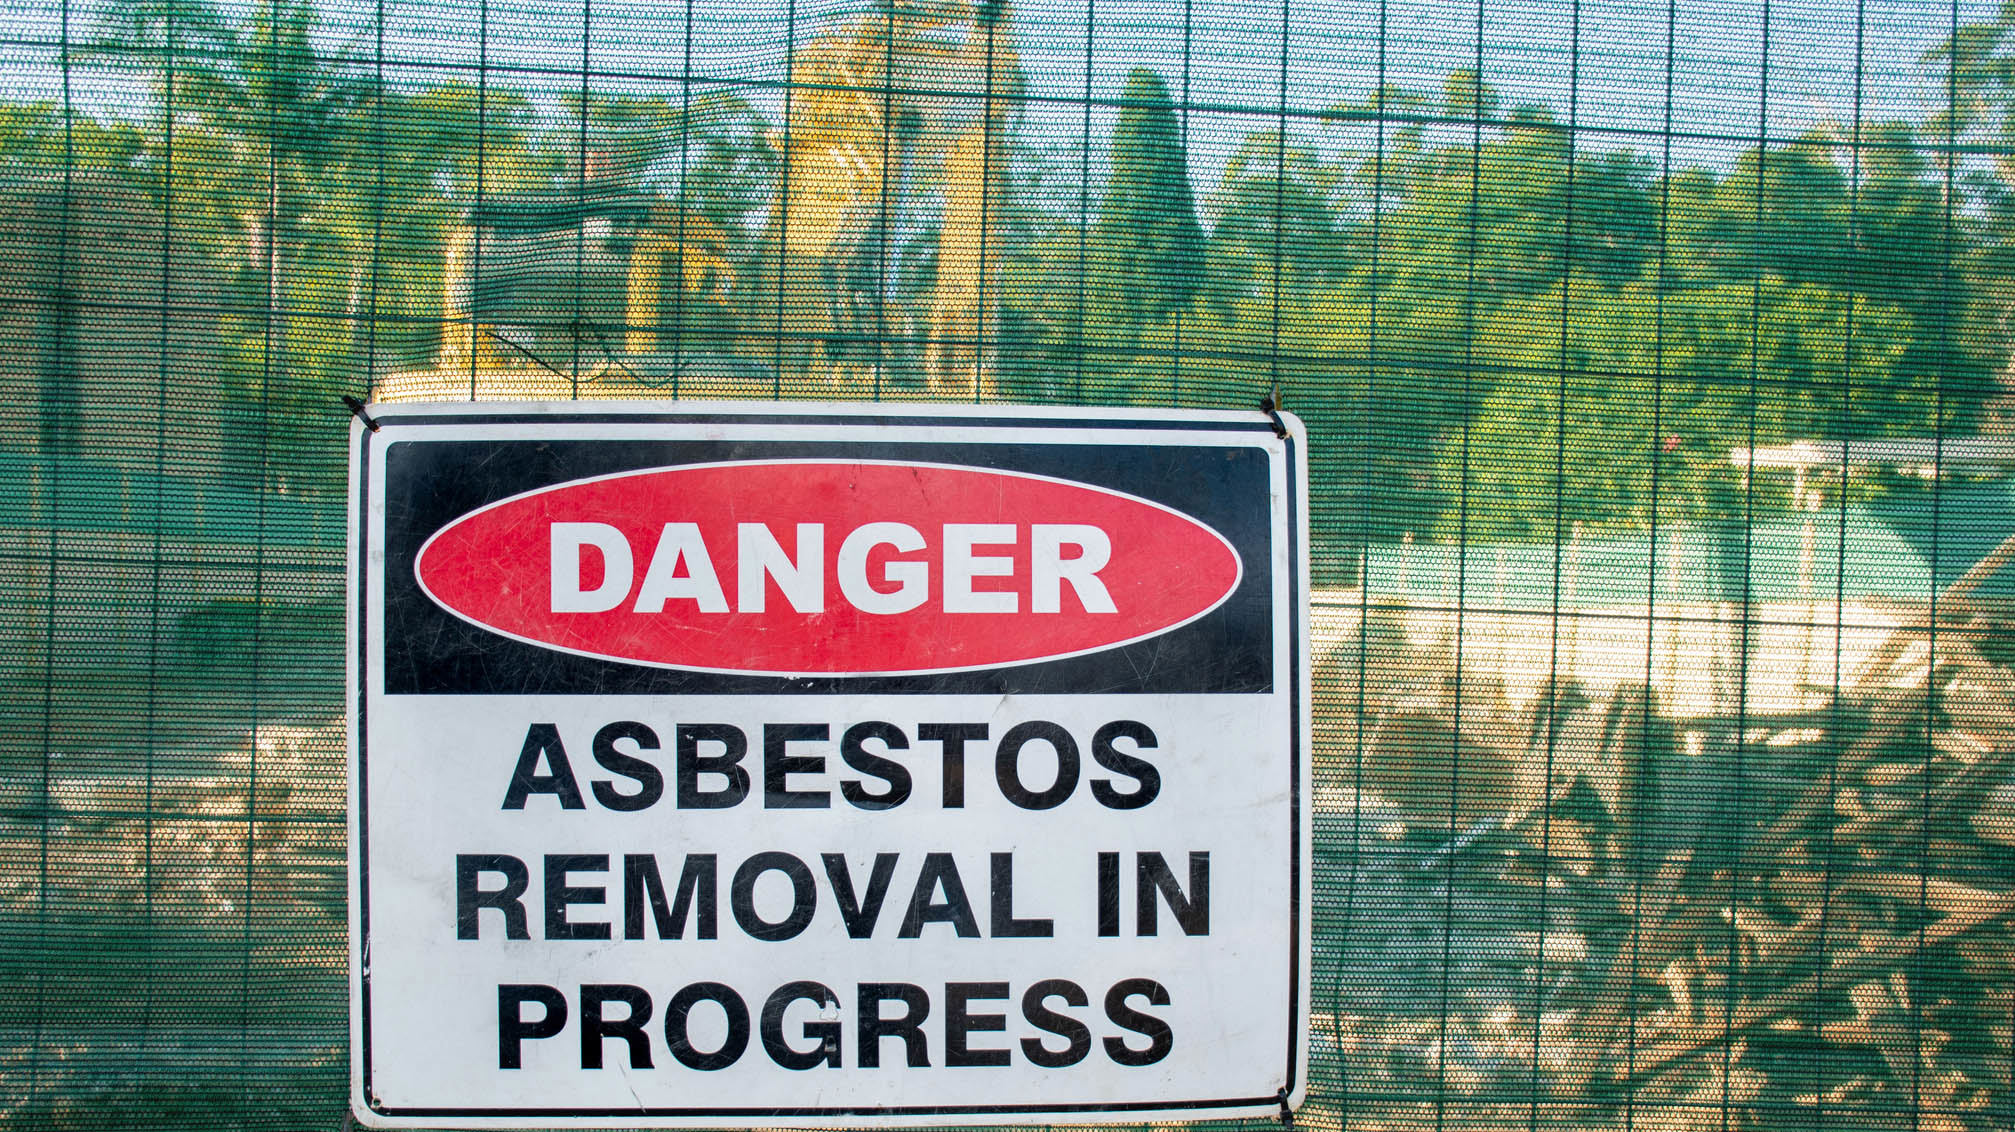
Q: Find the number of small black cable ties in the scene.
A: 3